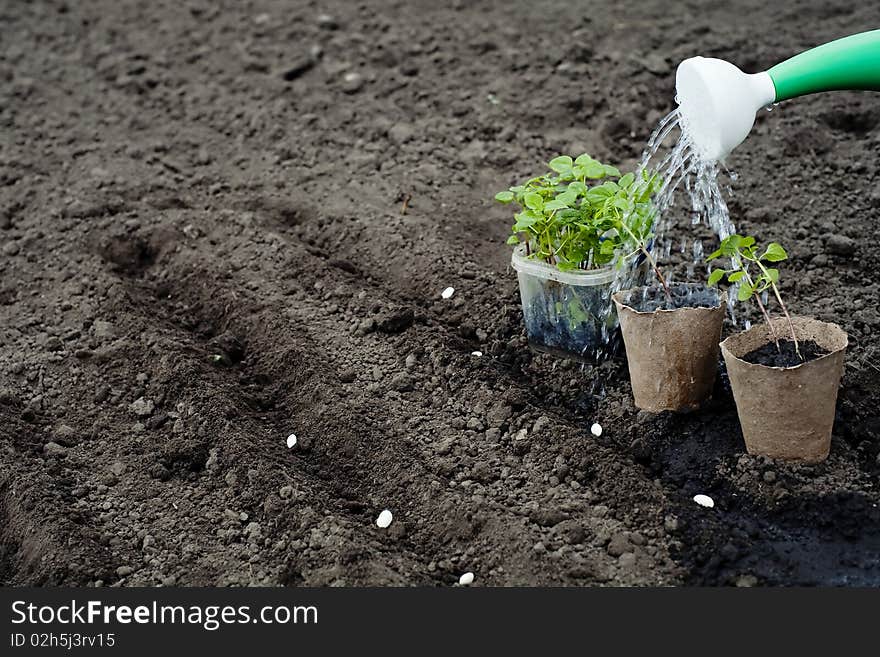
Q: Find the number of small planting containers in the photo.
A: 3